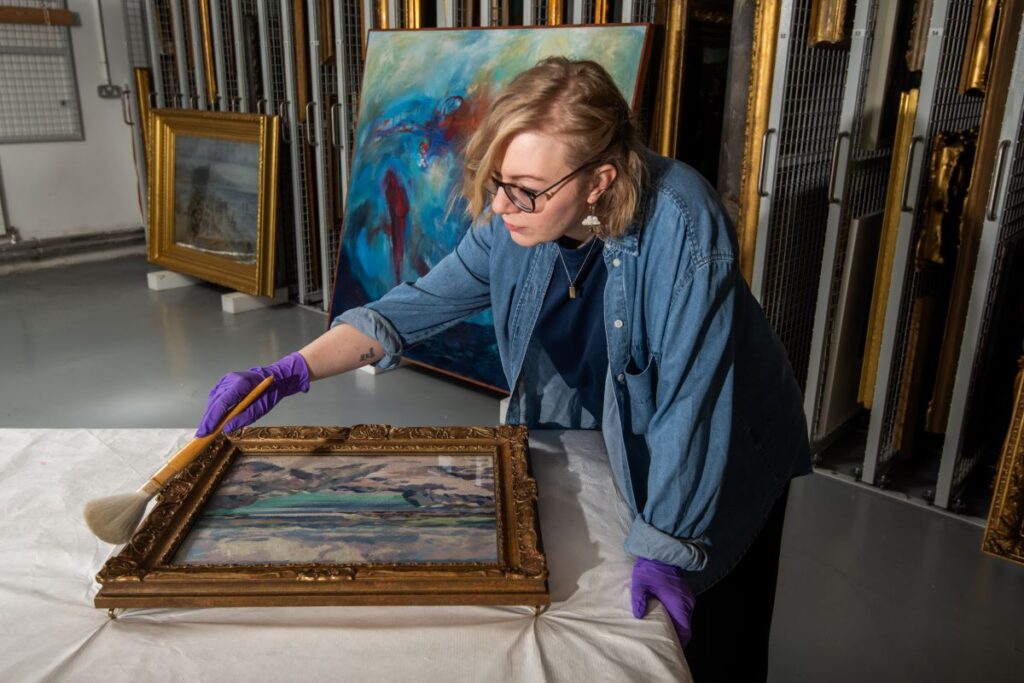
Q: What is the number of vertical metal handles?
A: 14